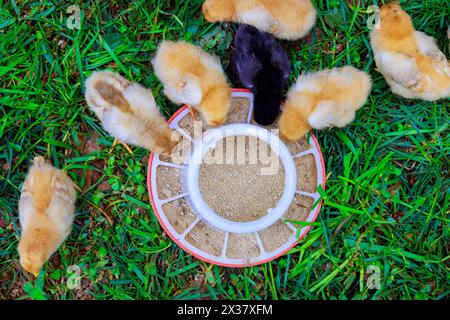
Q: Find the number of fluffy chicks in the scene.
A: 7